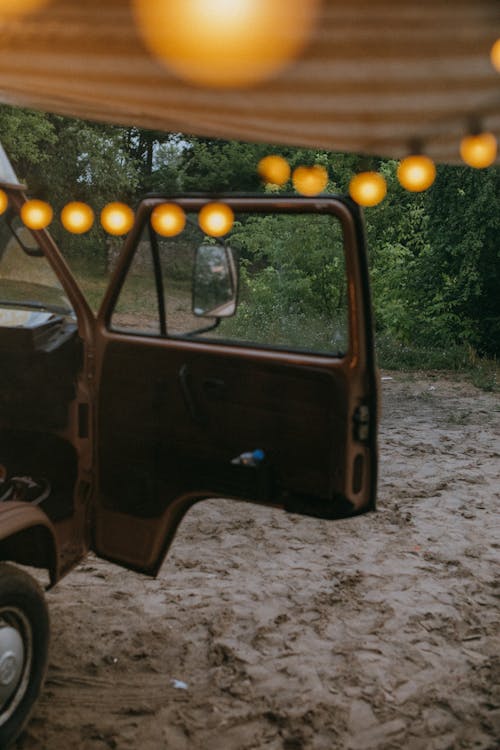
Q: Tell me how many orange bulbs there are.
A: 14